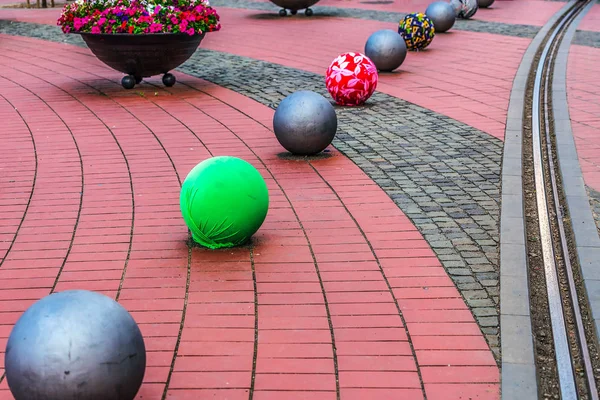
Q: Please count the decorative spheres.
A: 9